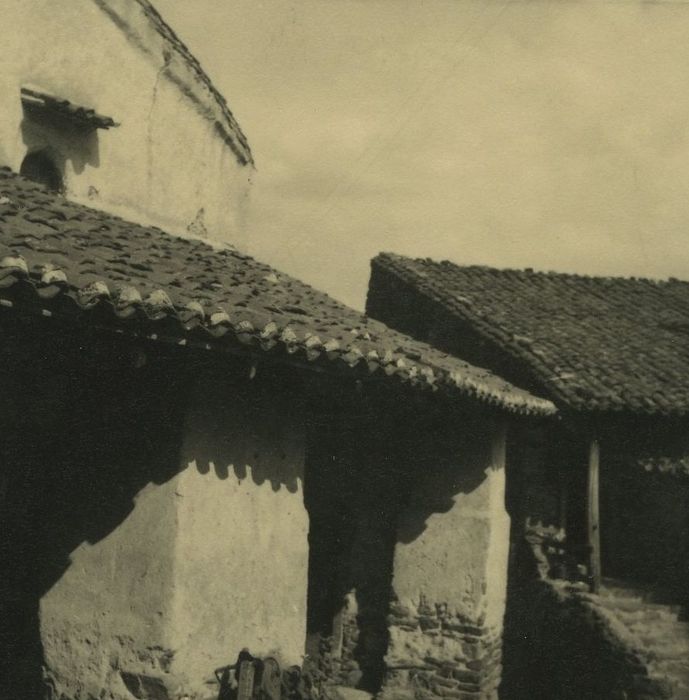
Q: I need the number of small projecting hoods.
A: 1